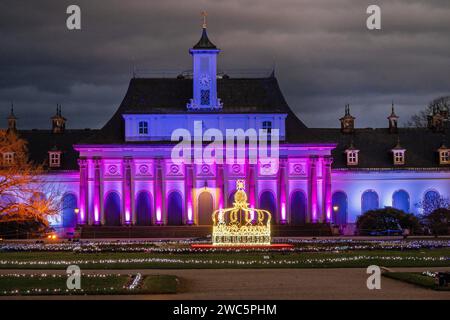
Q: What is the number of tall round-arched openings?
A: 12